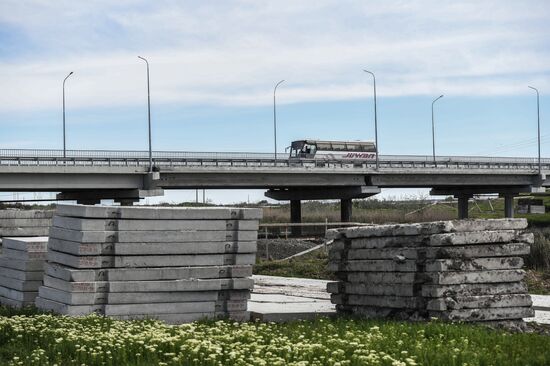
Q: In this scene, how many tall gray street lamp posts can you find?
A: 6